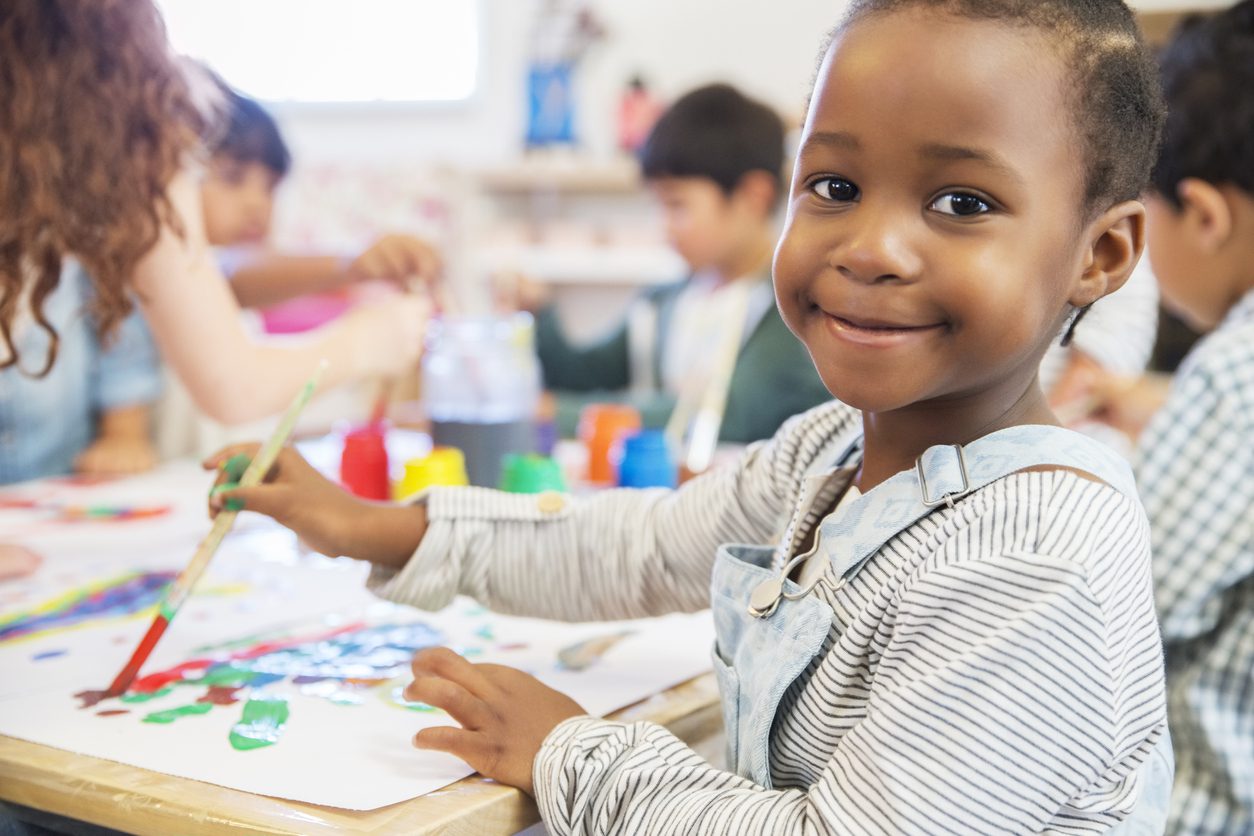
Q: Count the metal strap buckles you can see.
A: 2